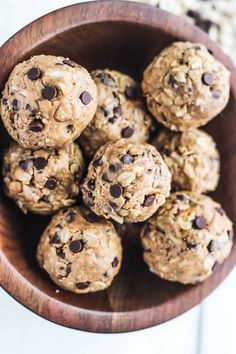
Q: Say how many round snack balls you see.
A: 8